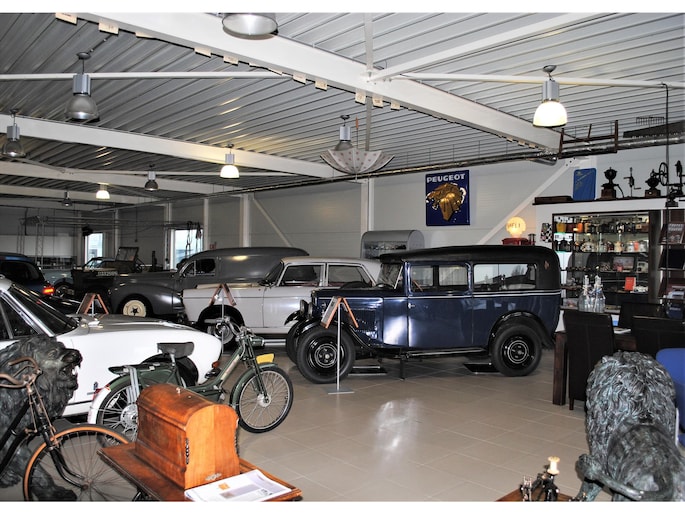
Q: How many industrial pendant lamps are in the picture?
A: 9